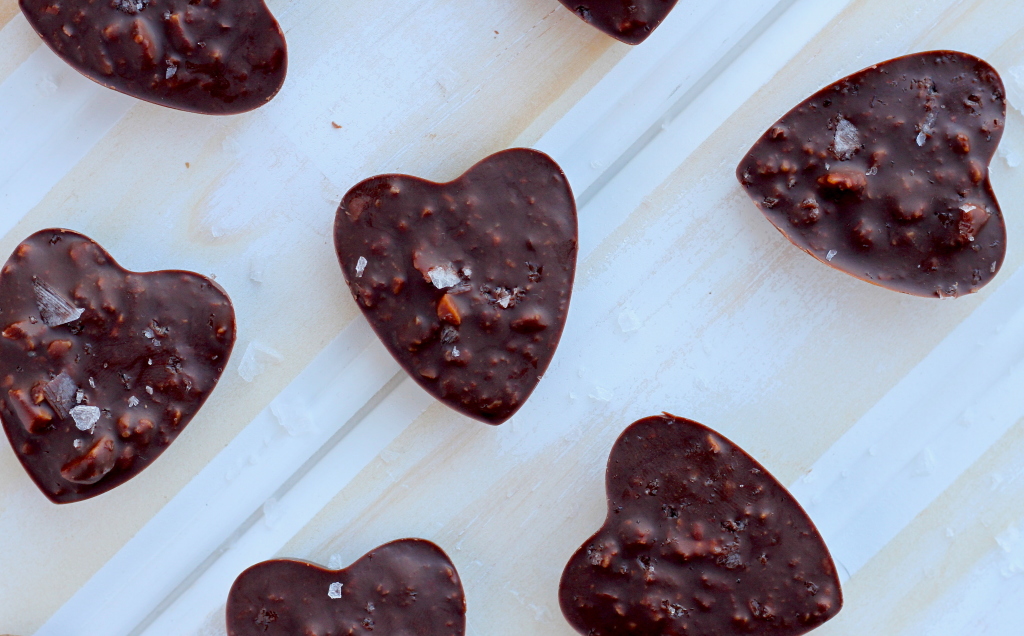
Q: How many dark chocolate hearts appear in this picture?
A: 7